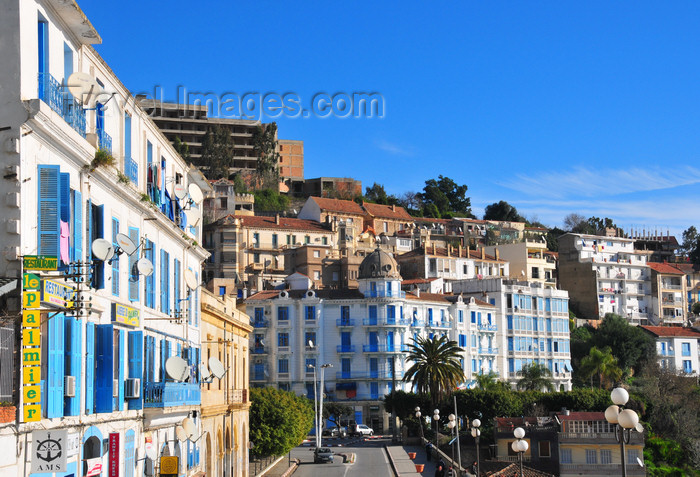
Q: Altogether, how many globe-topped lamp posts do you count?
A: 6